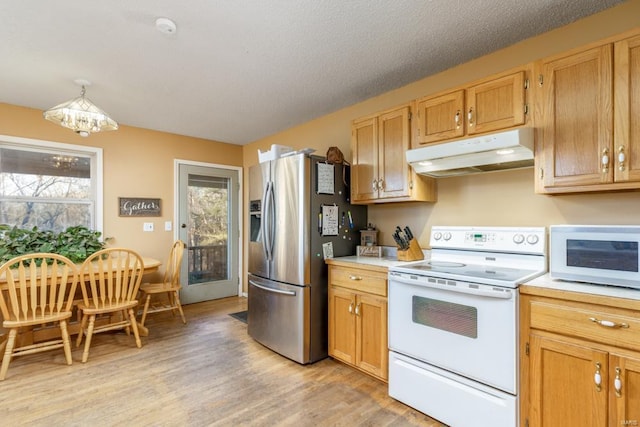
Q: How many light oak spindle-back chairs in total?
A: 3